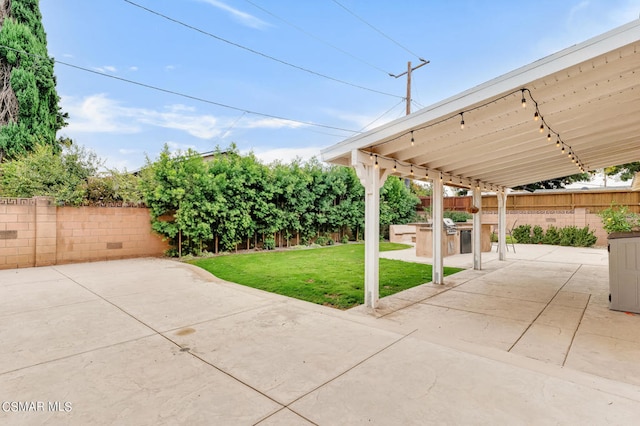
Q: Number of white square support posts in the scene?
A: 4